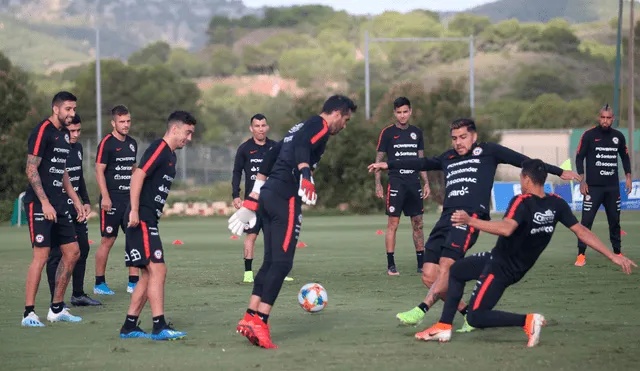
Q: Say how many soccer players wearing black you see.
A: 10